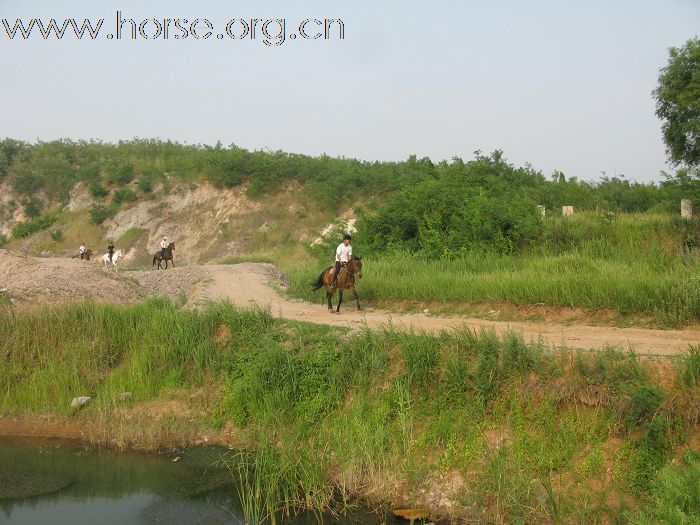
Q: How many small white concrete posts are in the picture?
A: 3